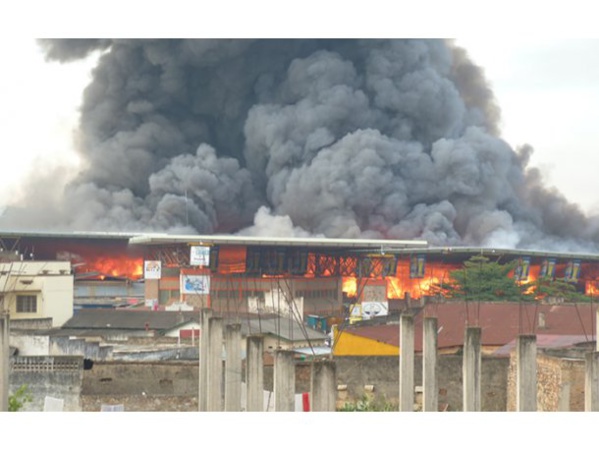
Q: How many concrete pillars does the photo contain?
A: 12